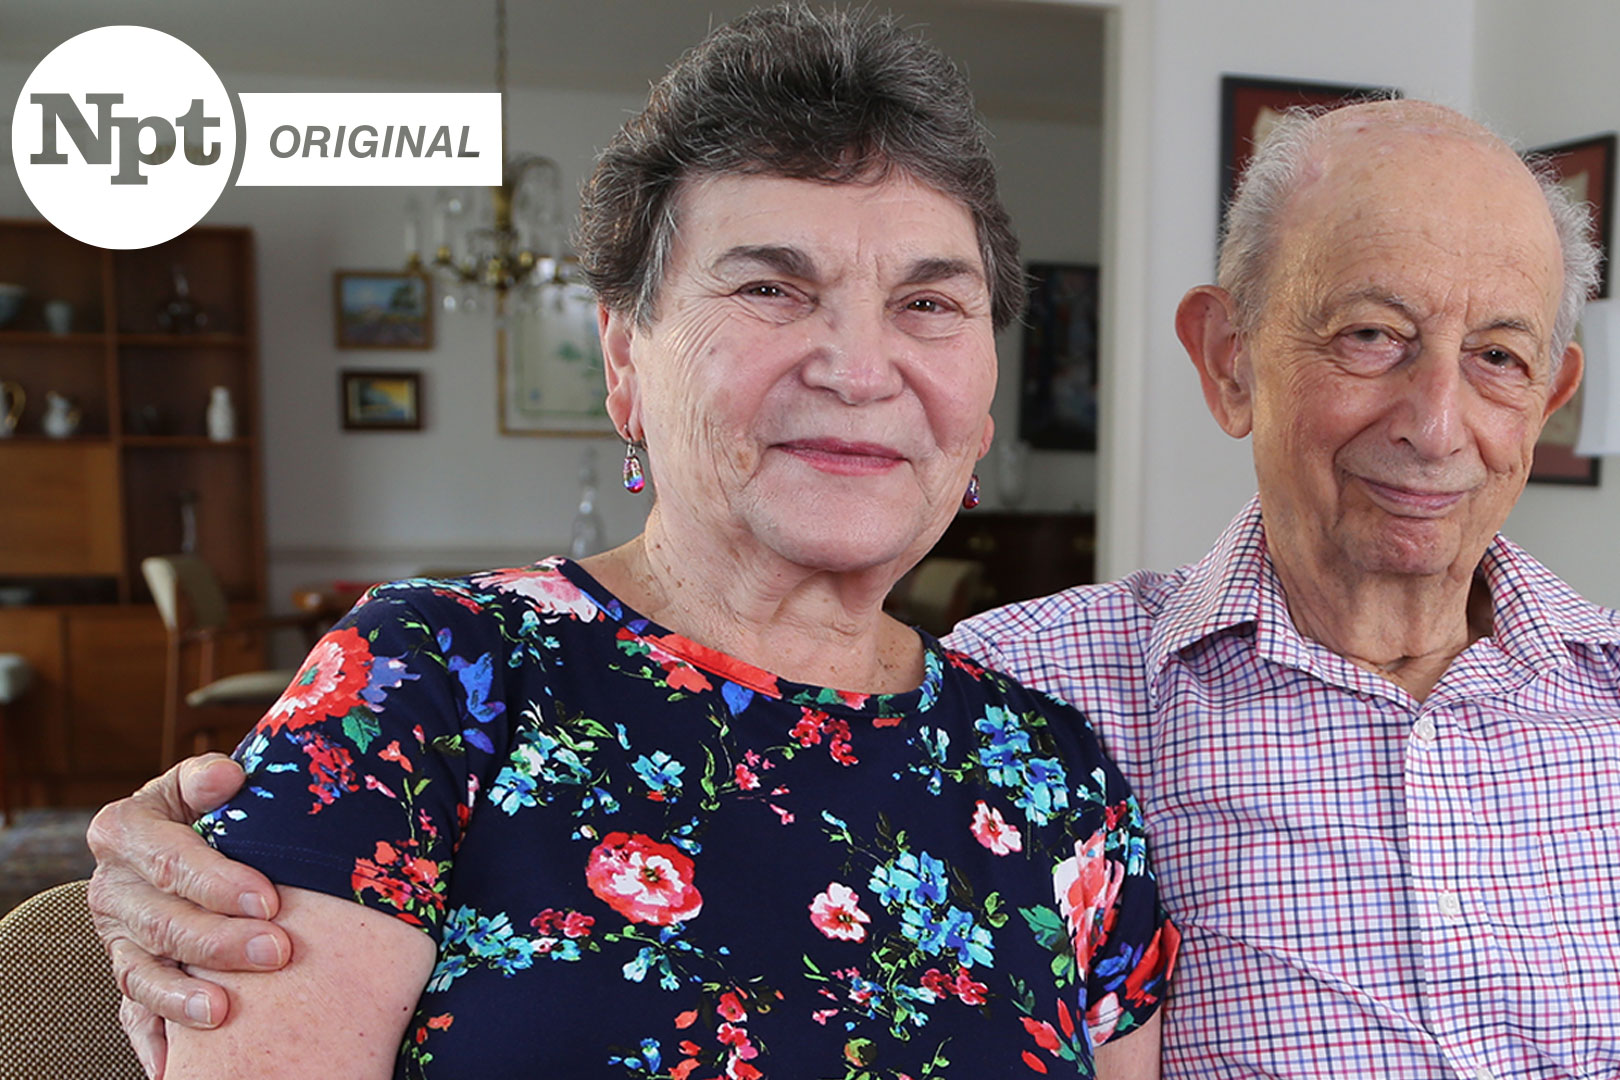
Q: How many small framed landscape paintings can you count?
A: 2